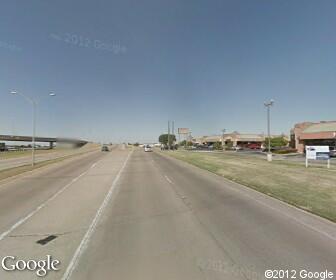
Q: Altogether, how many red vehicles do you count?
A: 1